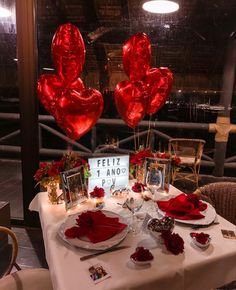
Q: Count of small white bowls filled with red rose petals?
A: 2